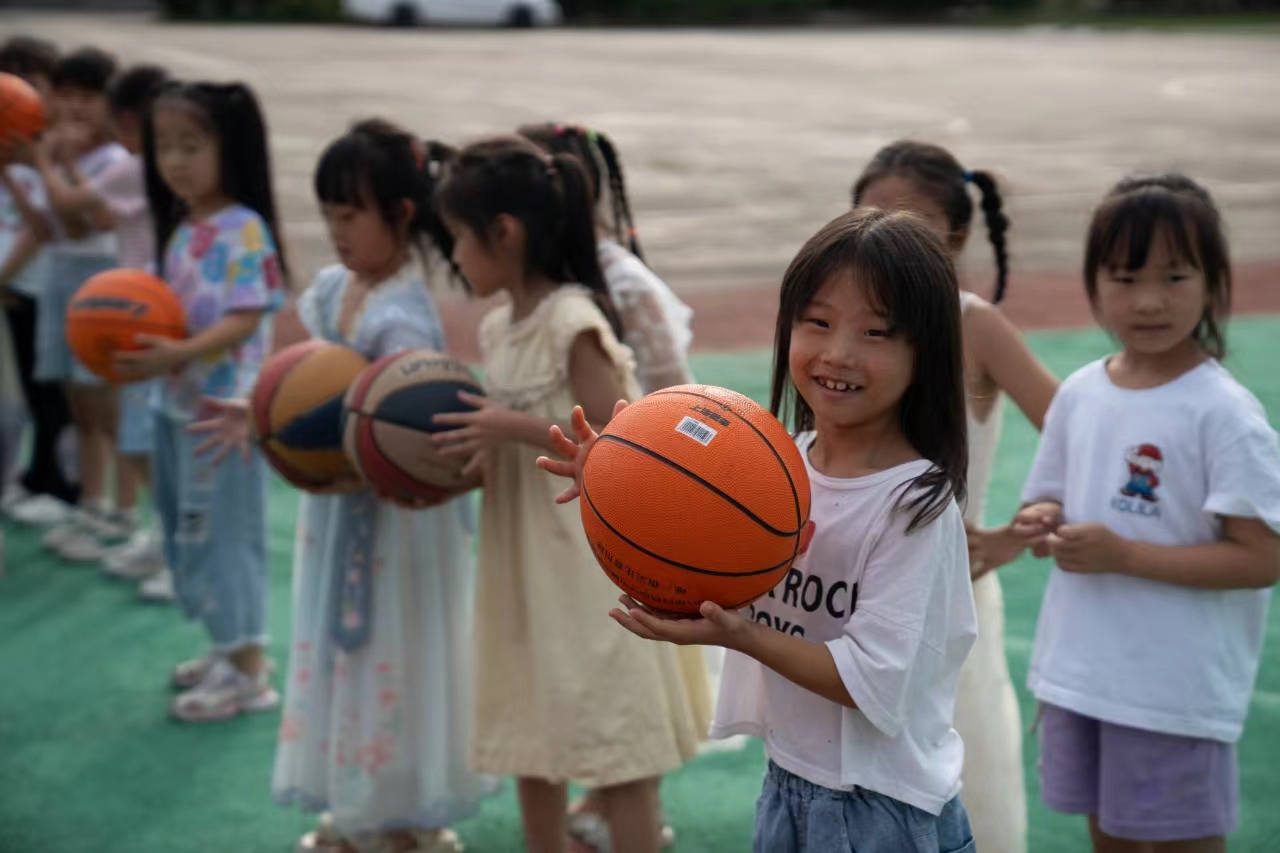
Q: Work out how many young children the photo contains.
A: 10